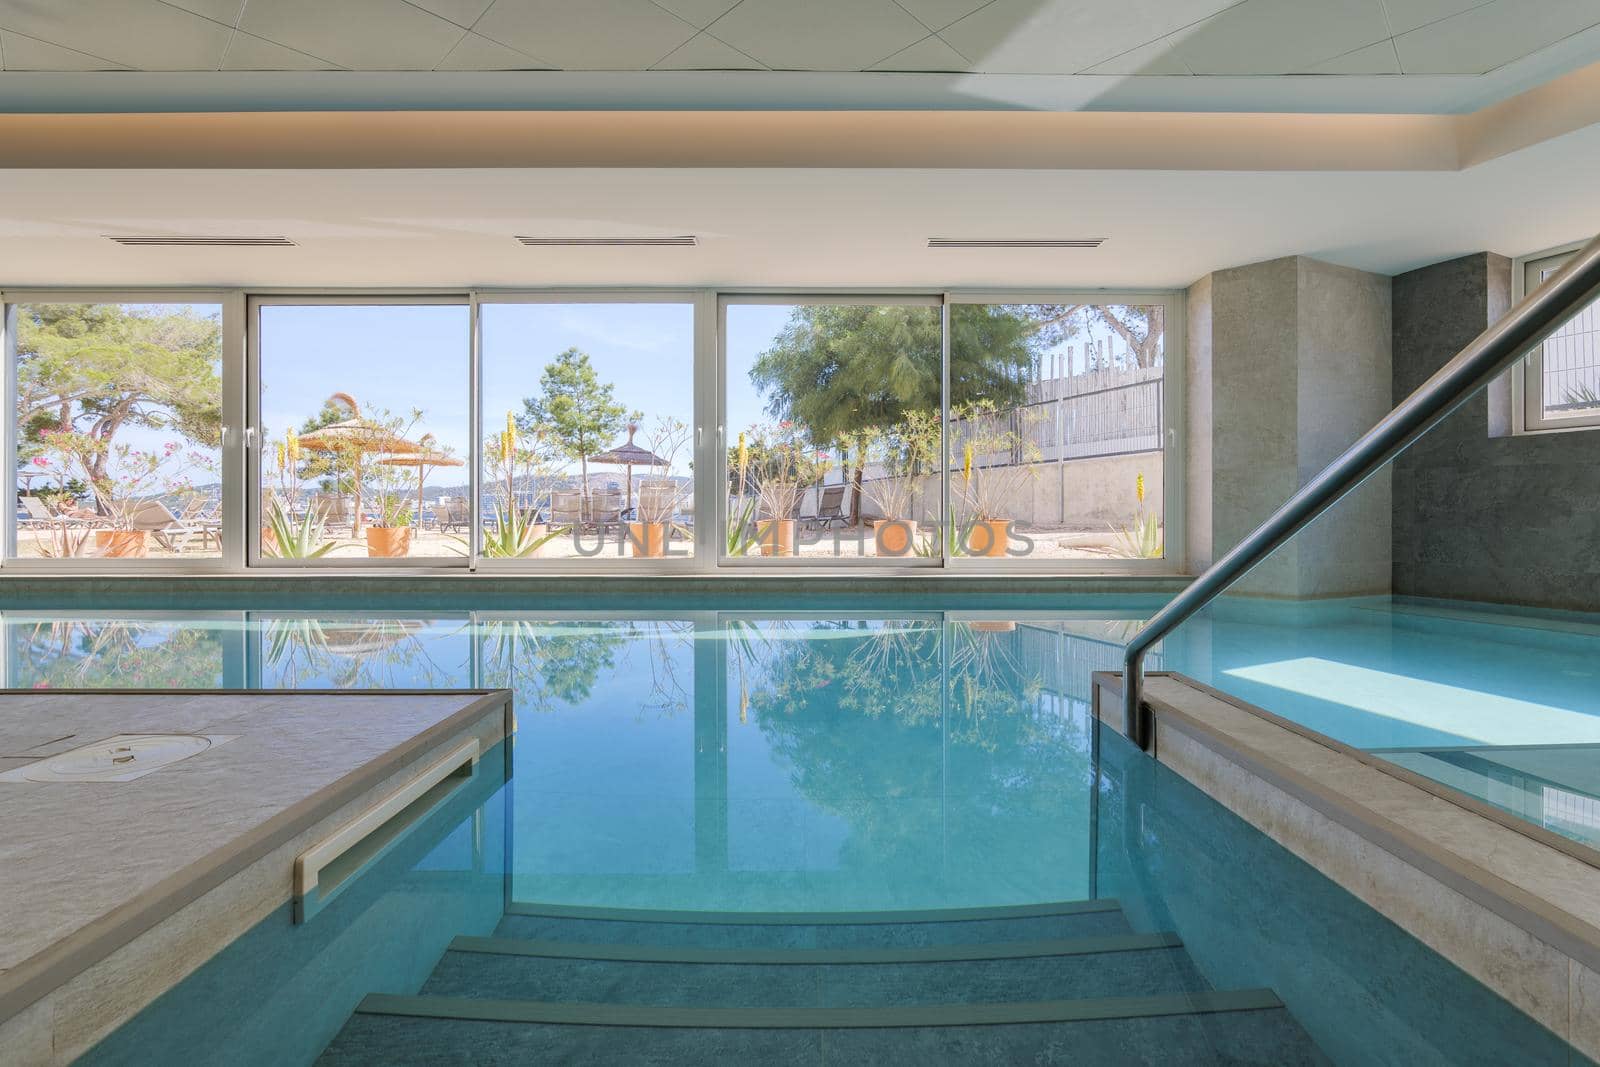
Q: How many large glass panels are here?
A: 5